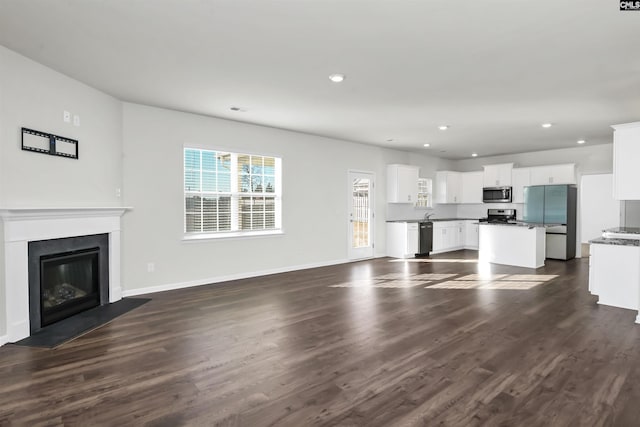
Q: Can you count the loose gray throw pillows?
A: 0